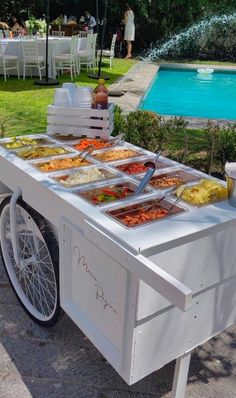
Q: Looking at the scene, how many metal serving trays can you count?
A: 12